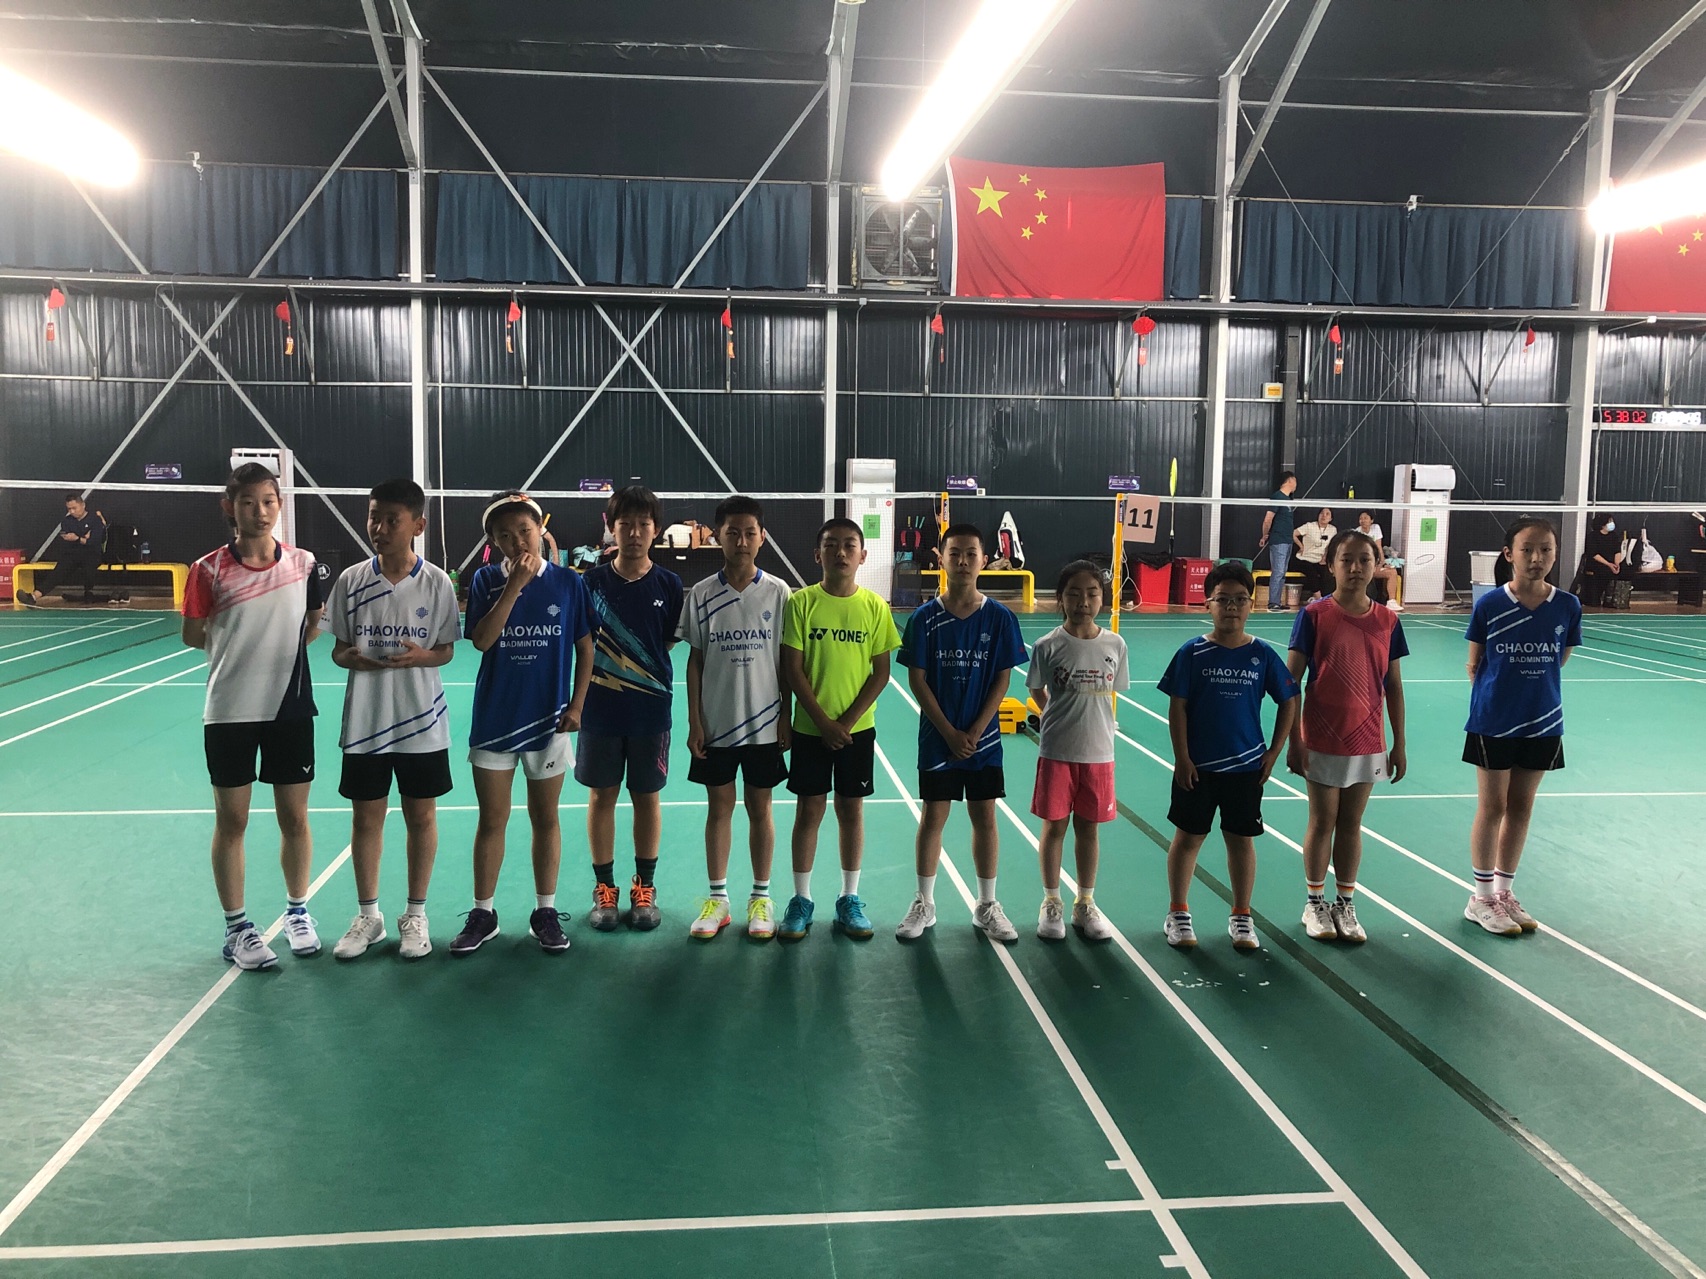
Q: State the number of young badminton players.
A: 11